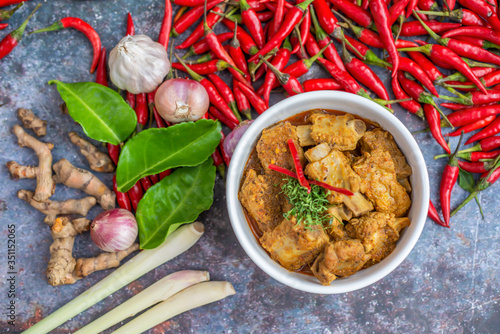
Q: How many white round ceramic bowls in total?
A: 1